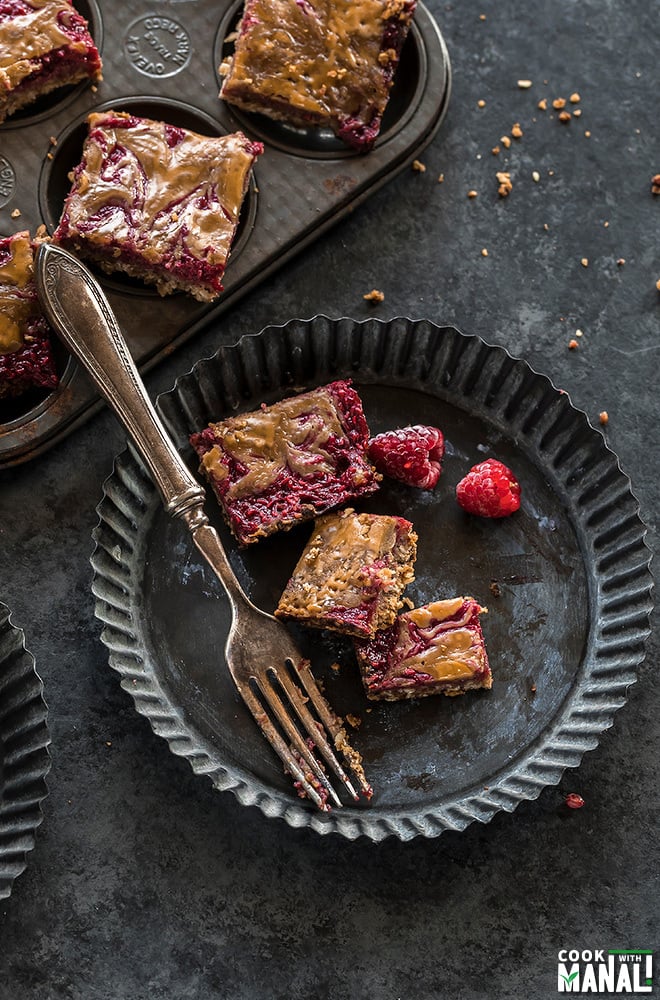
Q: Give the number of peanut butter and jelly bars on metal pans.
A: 7